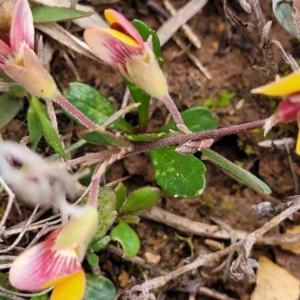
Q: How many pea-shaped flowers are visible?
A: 4